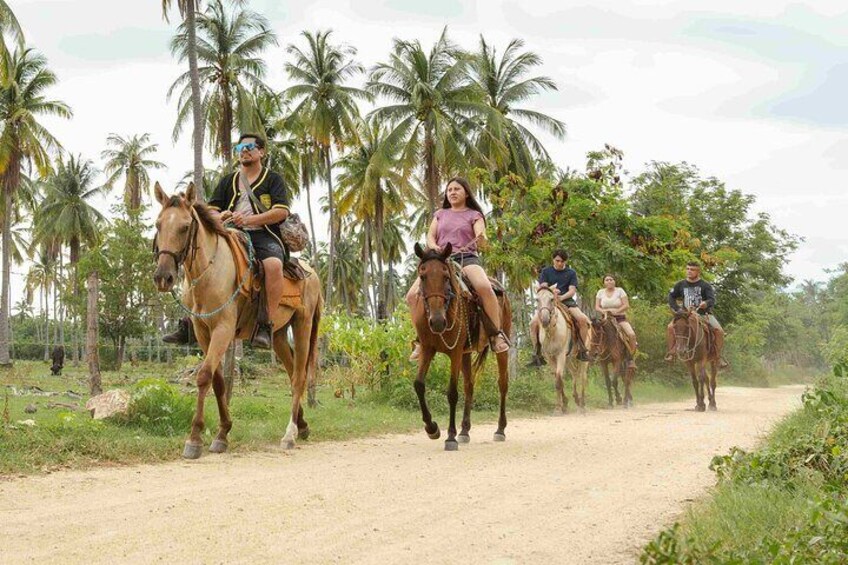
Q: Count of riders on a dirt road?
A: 5